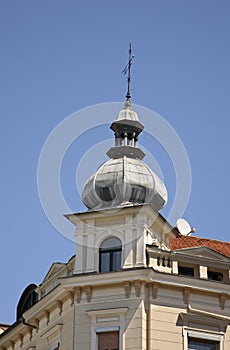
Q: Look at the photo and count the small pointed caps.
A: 1